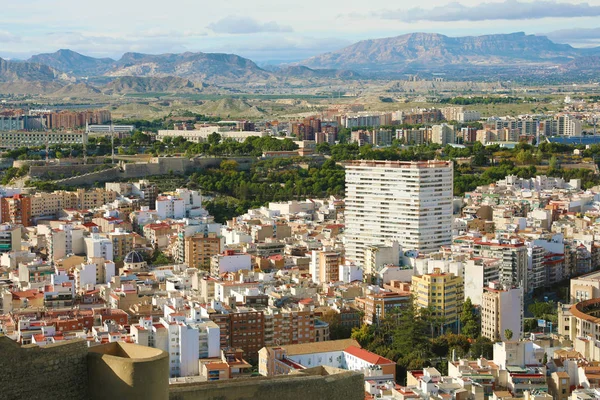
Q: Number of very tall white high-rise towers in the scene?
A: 1